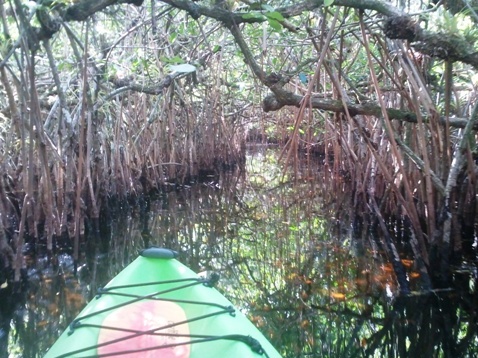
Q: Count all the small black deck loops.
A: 5